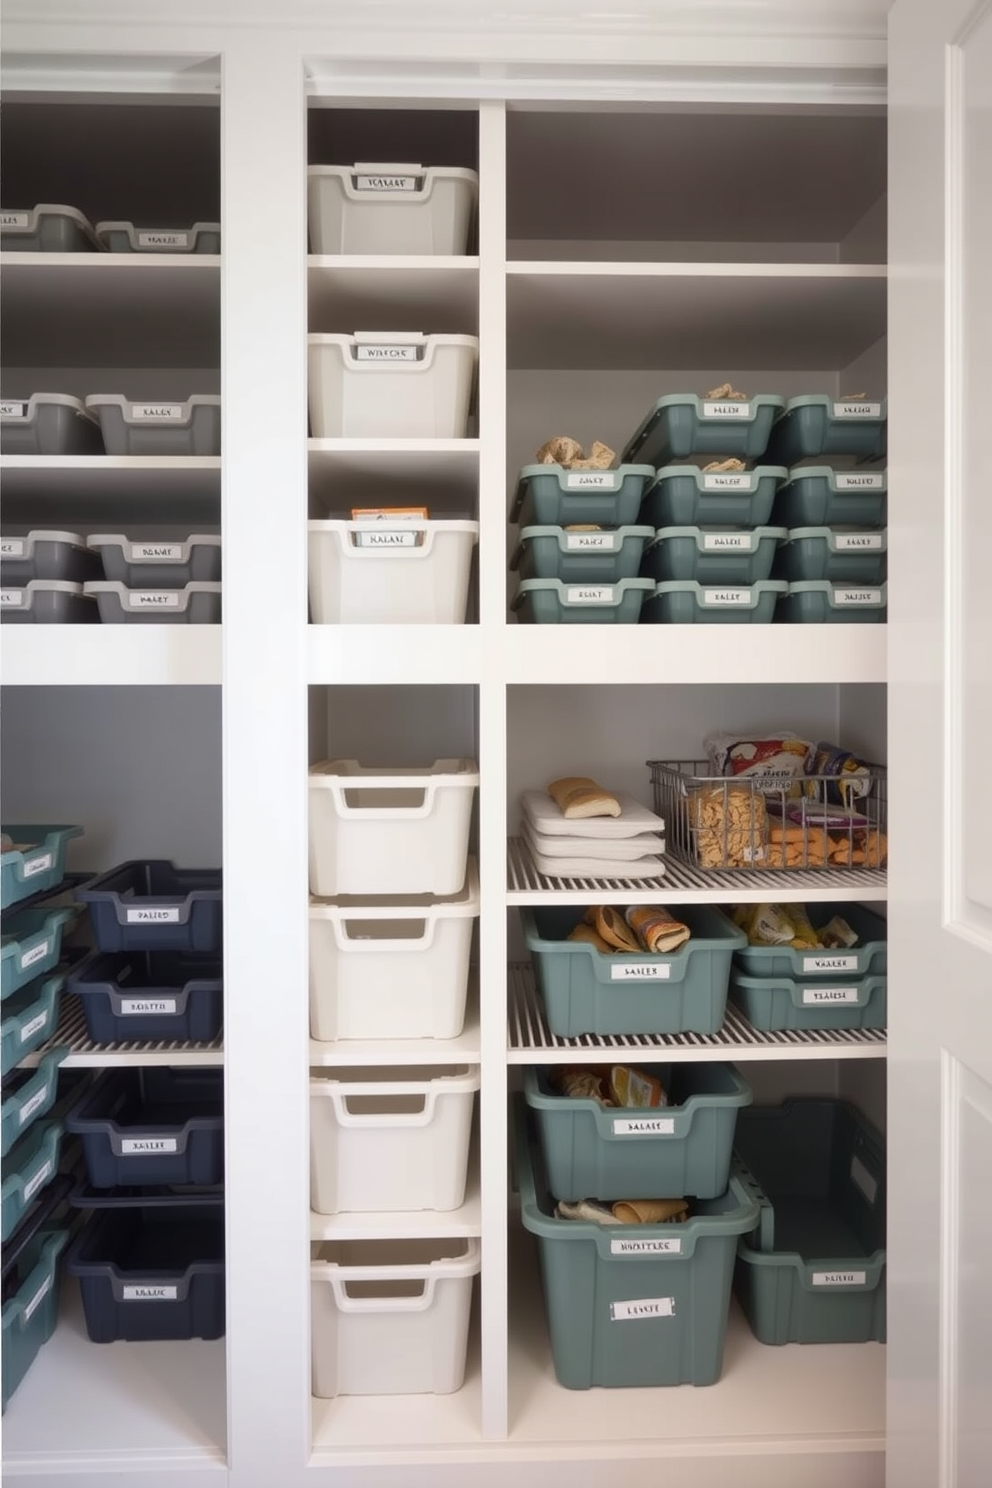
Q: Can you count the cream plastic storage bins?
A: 7